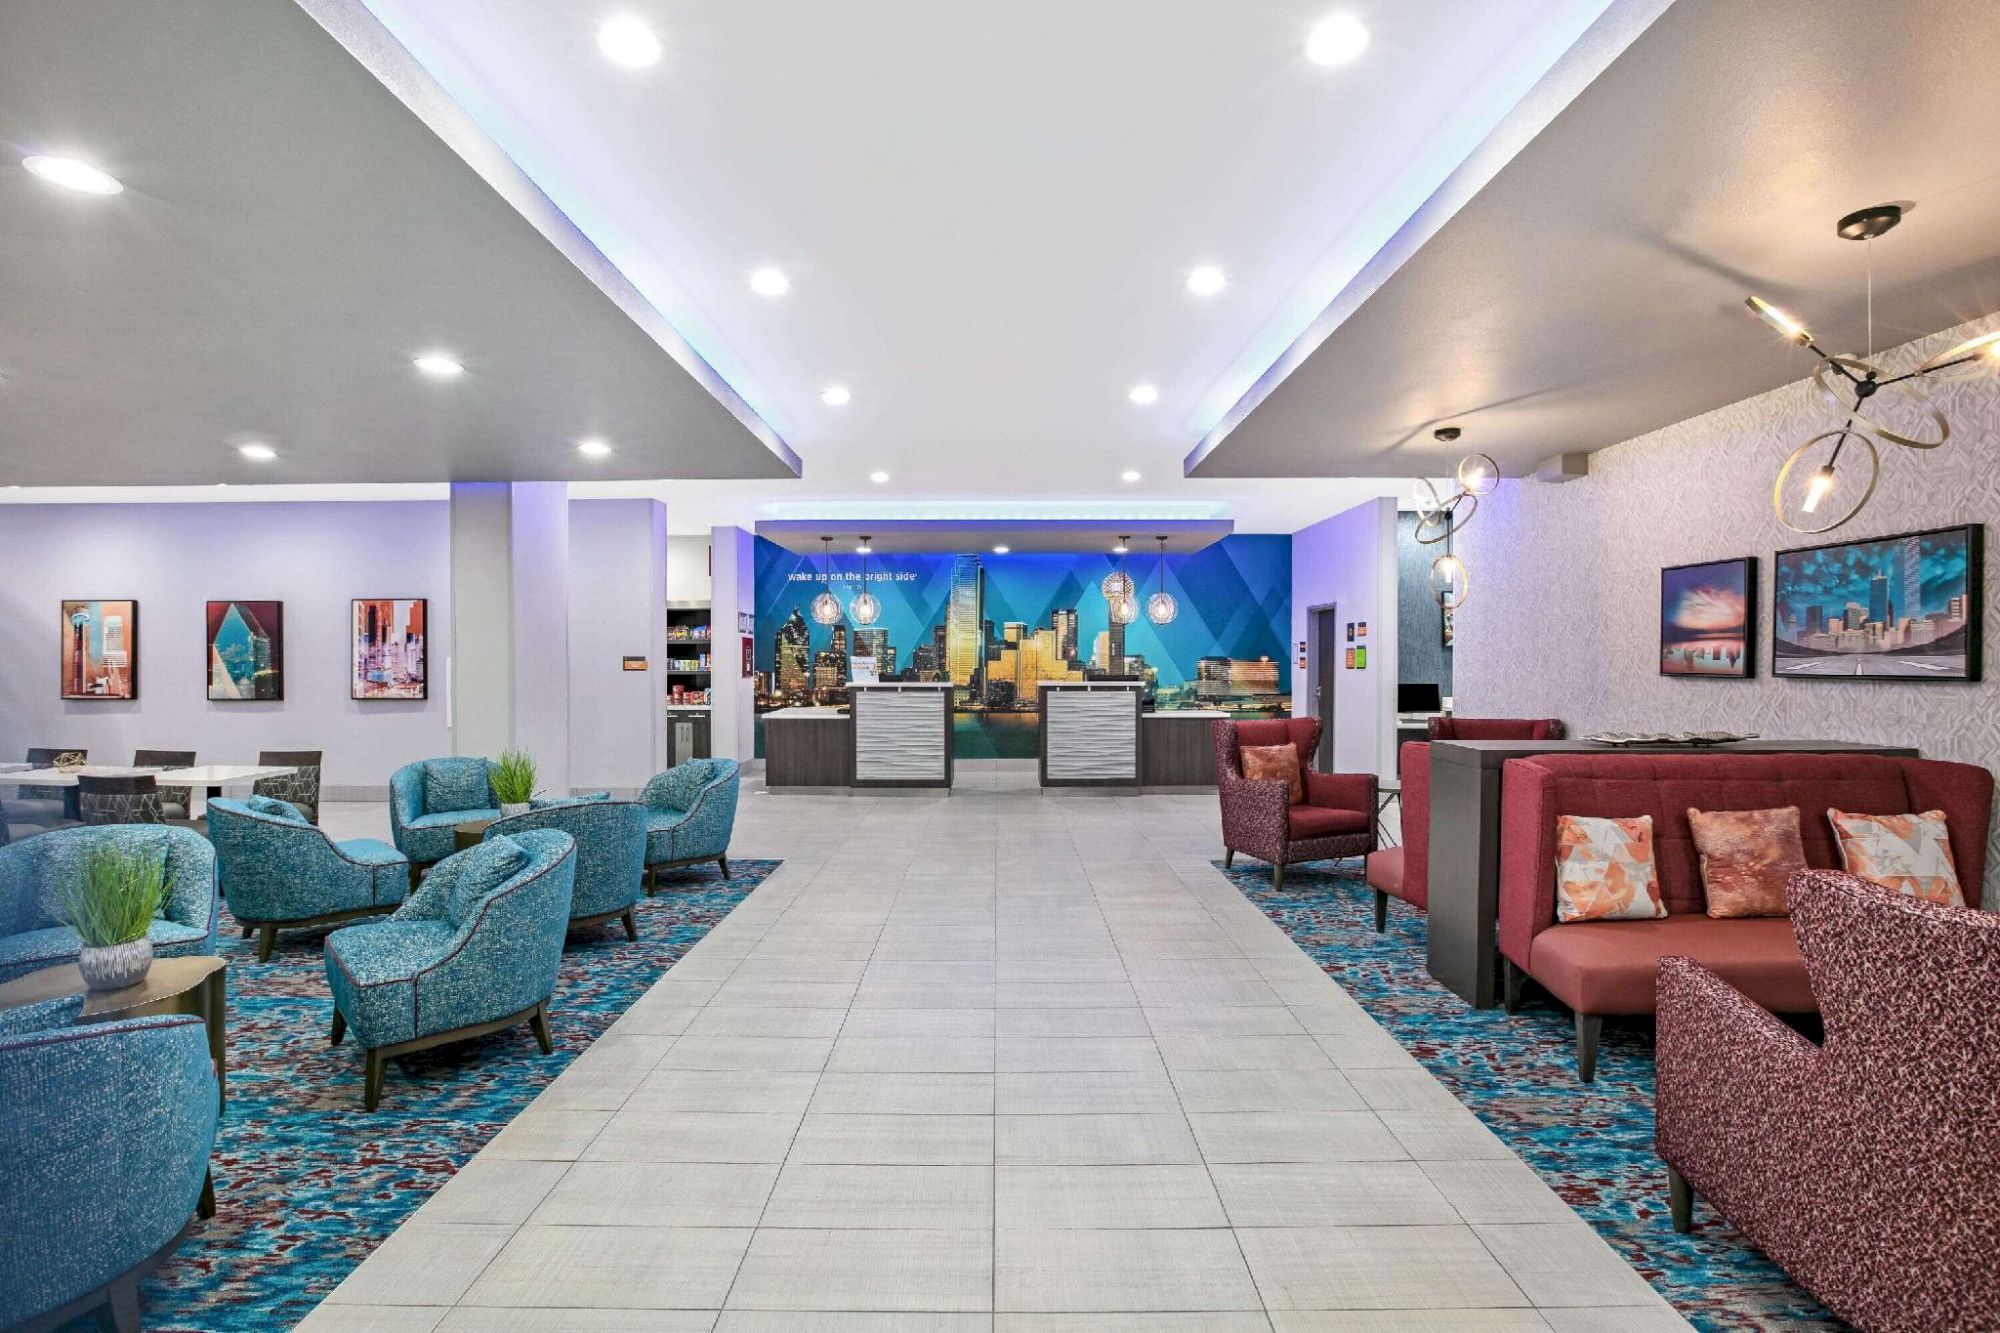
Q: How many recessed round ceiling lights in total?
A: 15